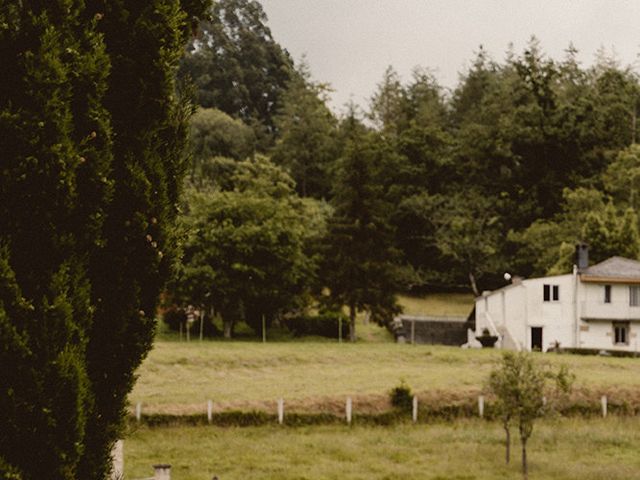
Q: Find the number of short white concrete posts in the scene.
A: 8